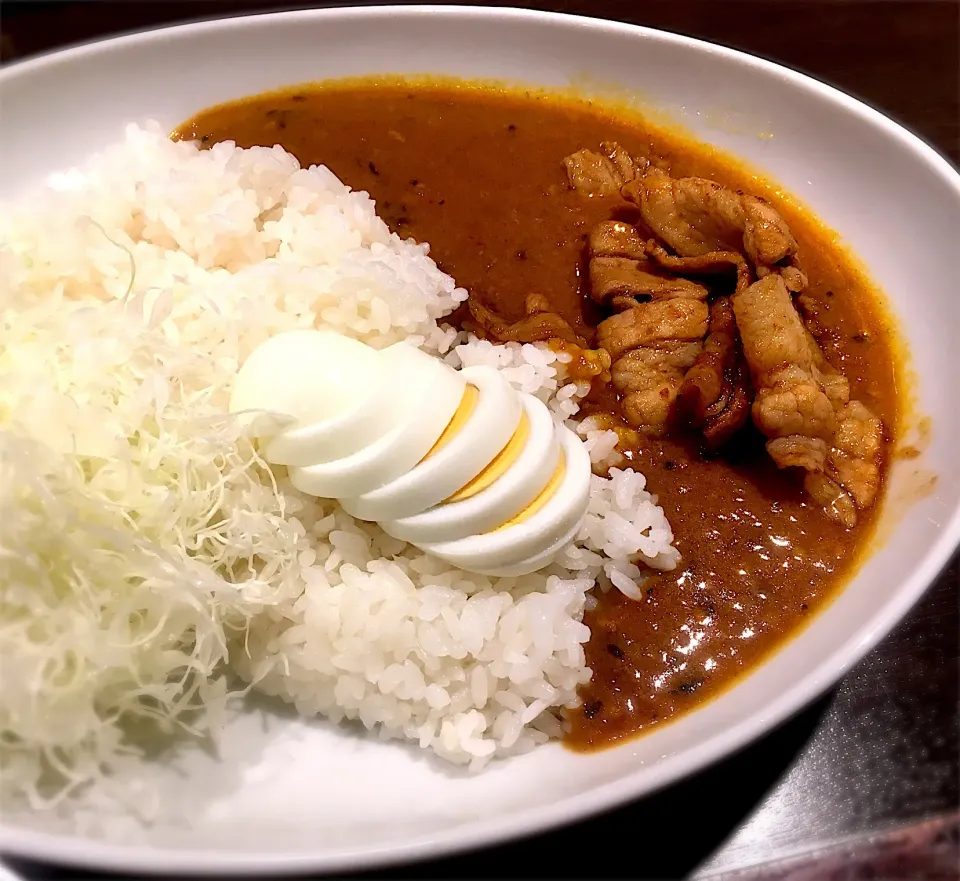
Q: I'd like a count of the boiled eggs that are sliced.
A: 1